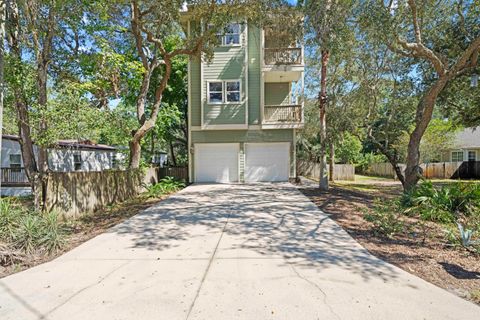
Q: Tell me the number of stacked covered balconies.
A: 2